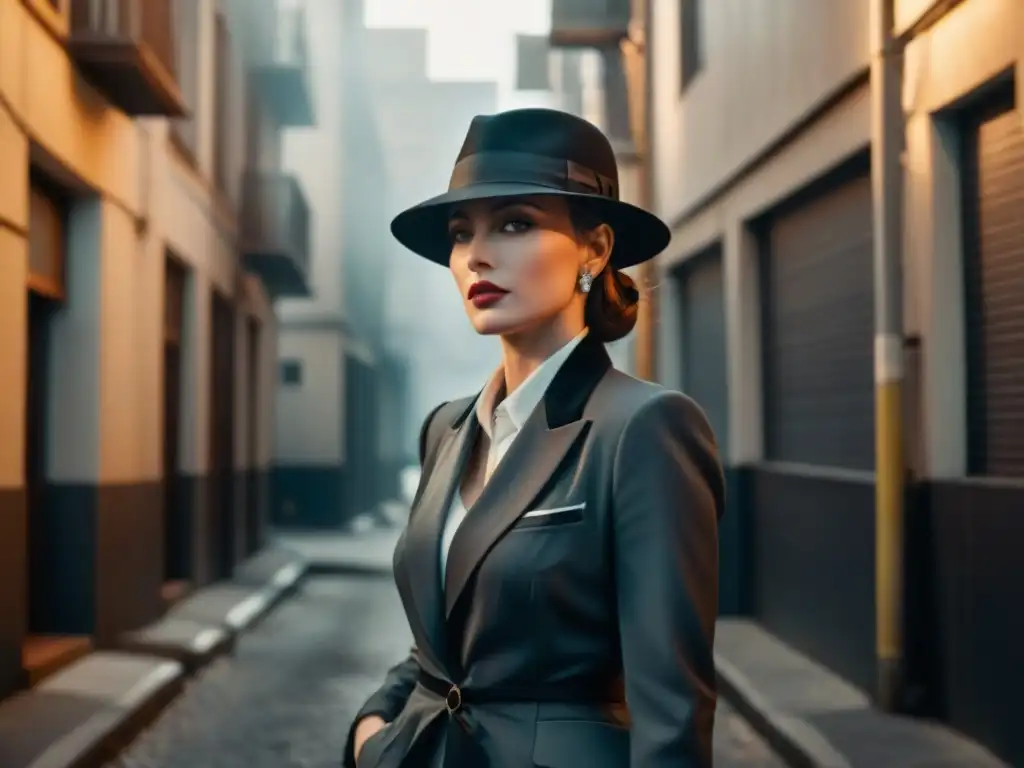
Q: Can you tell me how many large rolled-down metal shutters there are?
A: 3